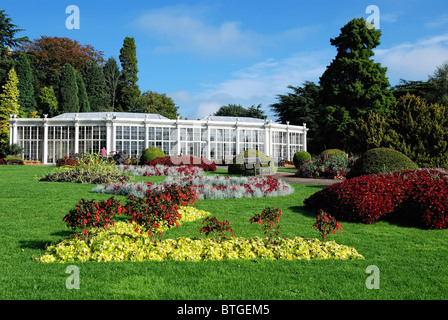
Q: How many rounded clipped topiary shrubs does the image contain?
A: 5